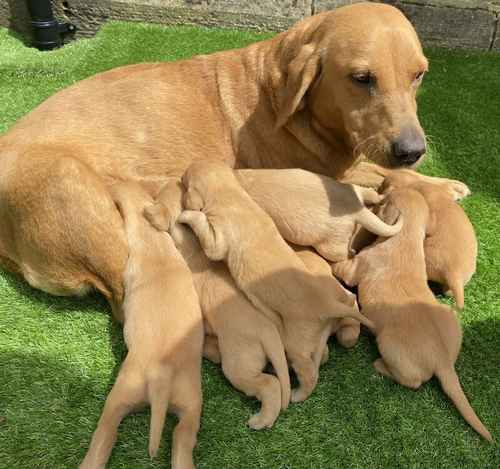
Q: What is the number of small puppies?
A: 7